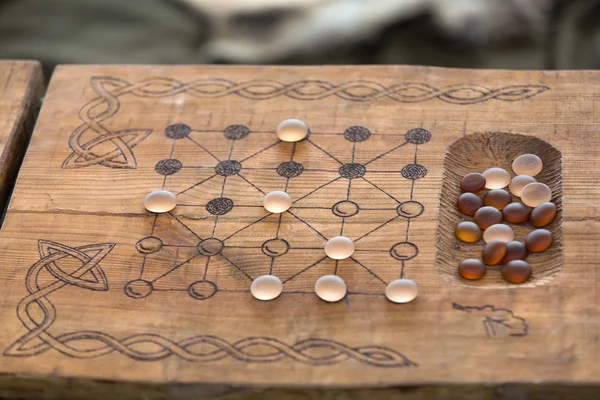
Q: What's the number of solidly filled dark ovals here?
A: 10